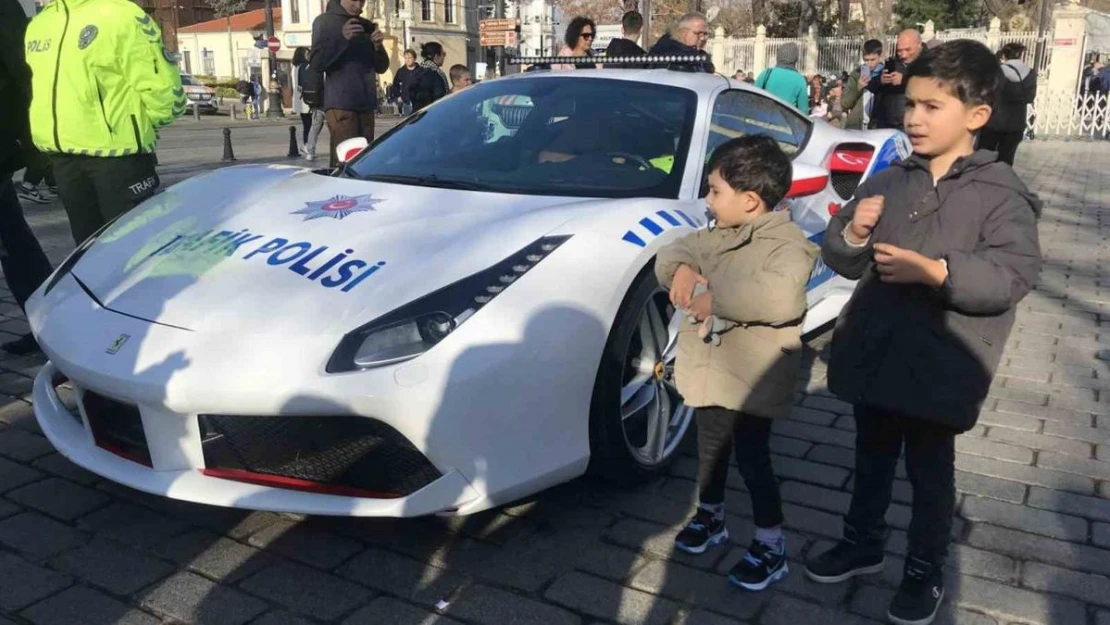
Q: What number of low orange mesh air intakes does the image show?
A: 0